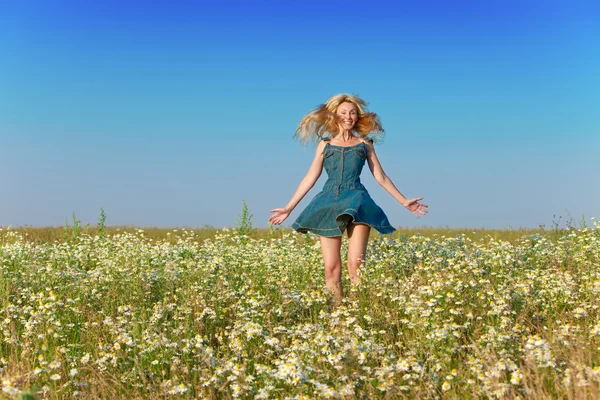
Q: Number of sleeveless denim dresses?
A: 1